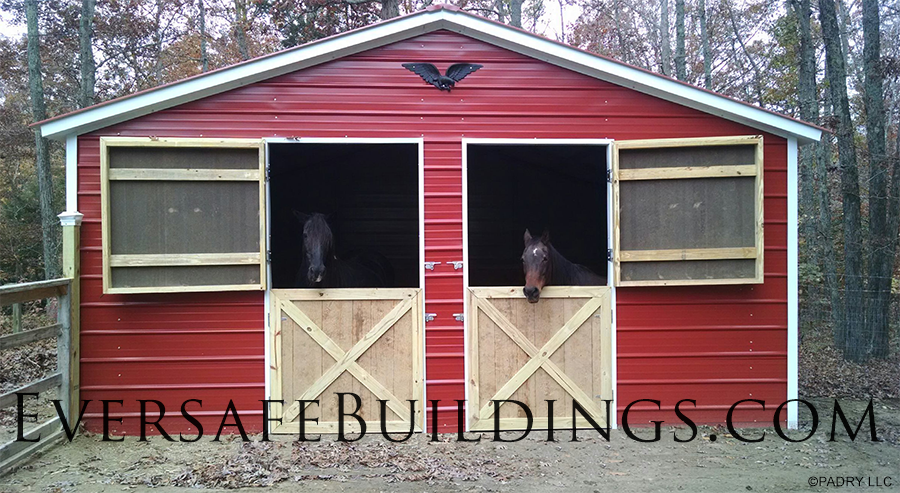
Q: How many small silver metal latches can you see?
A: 4